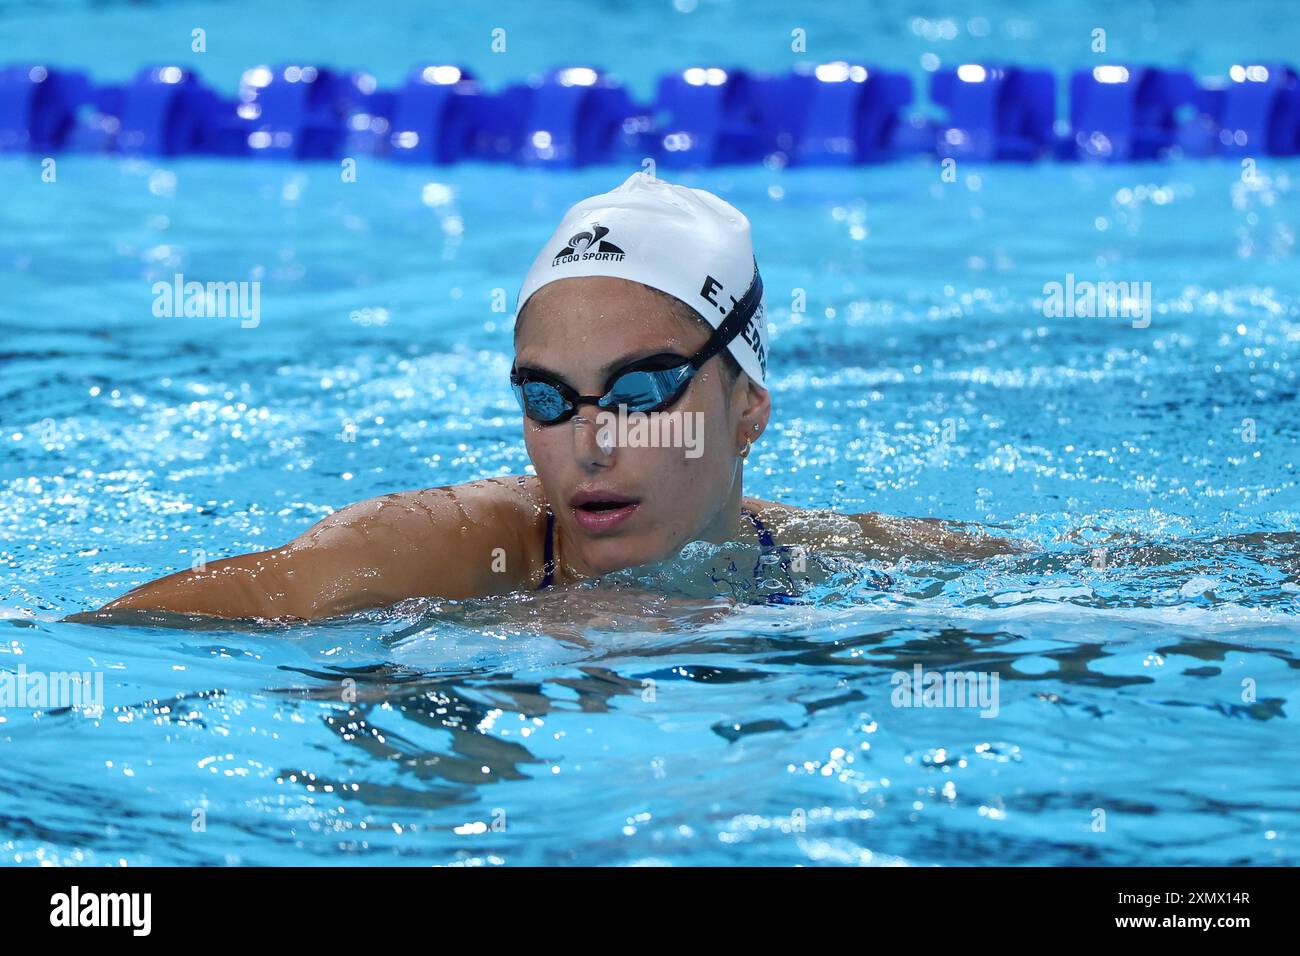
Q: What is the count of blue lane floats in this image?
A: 10